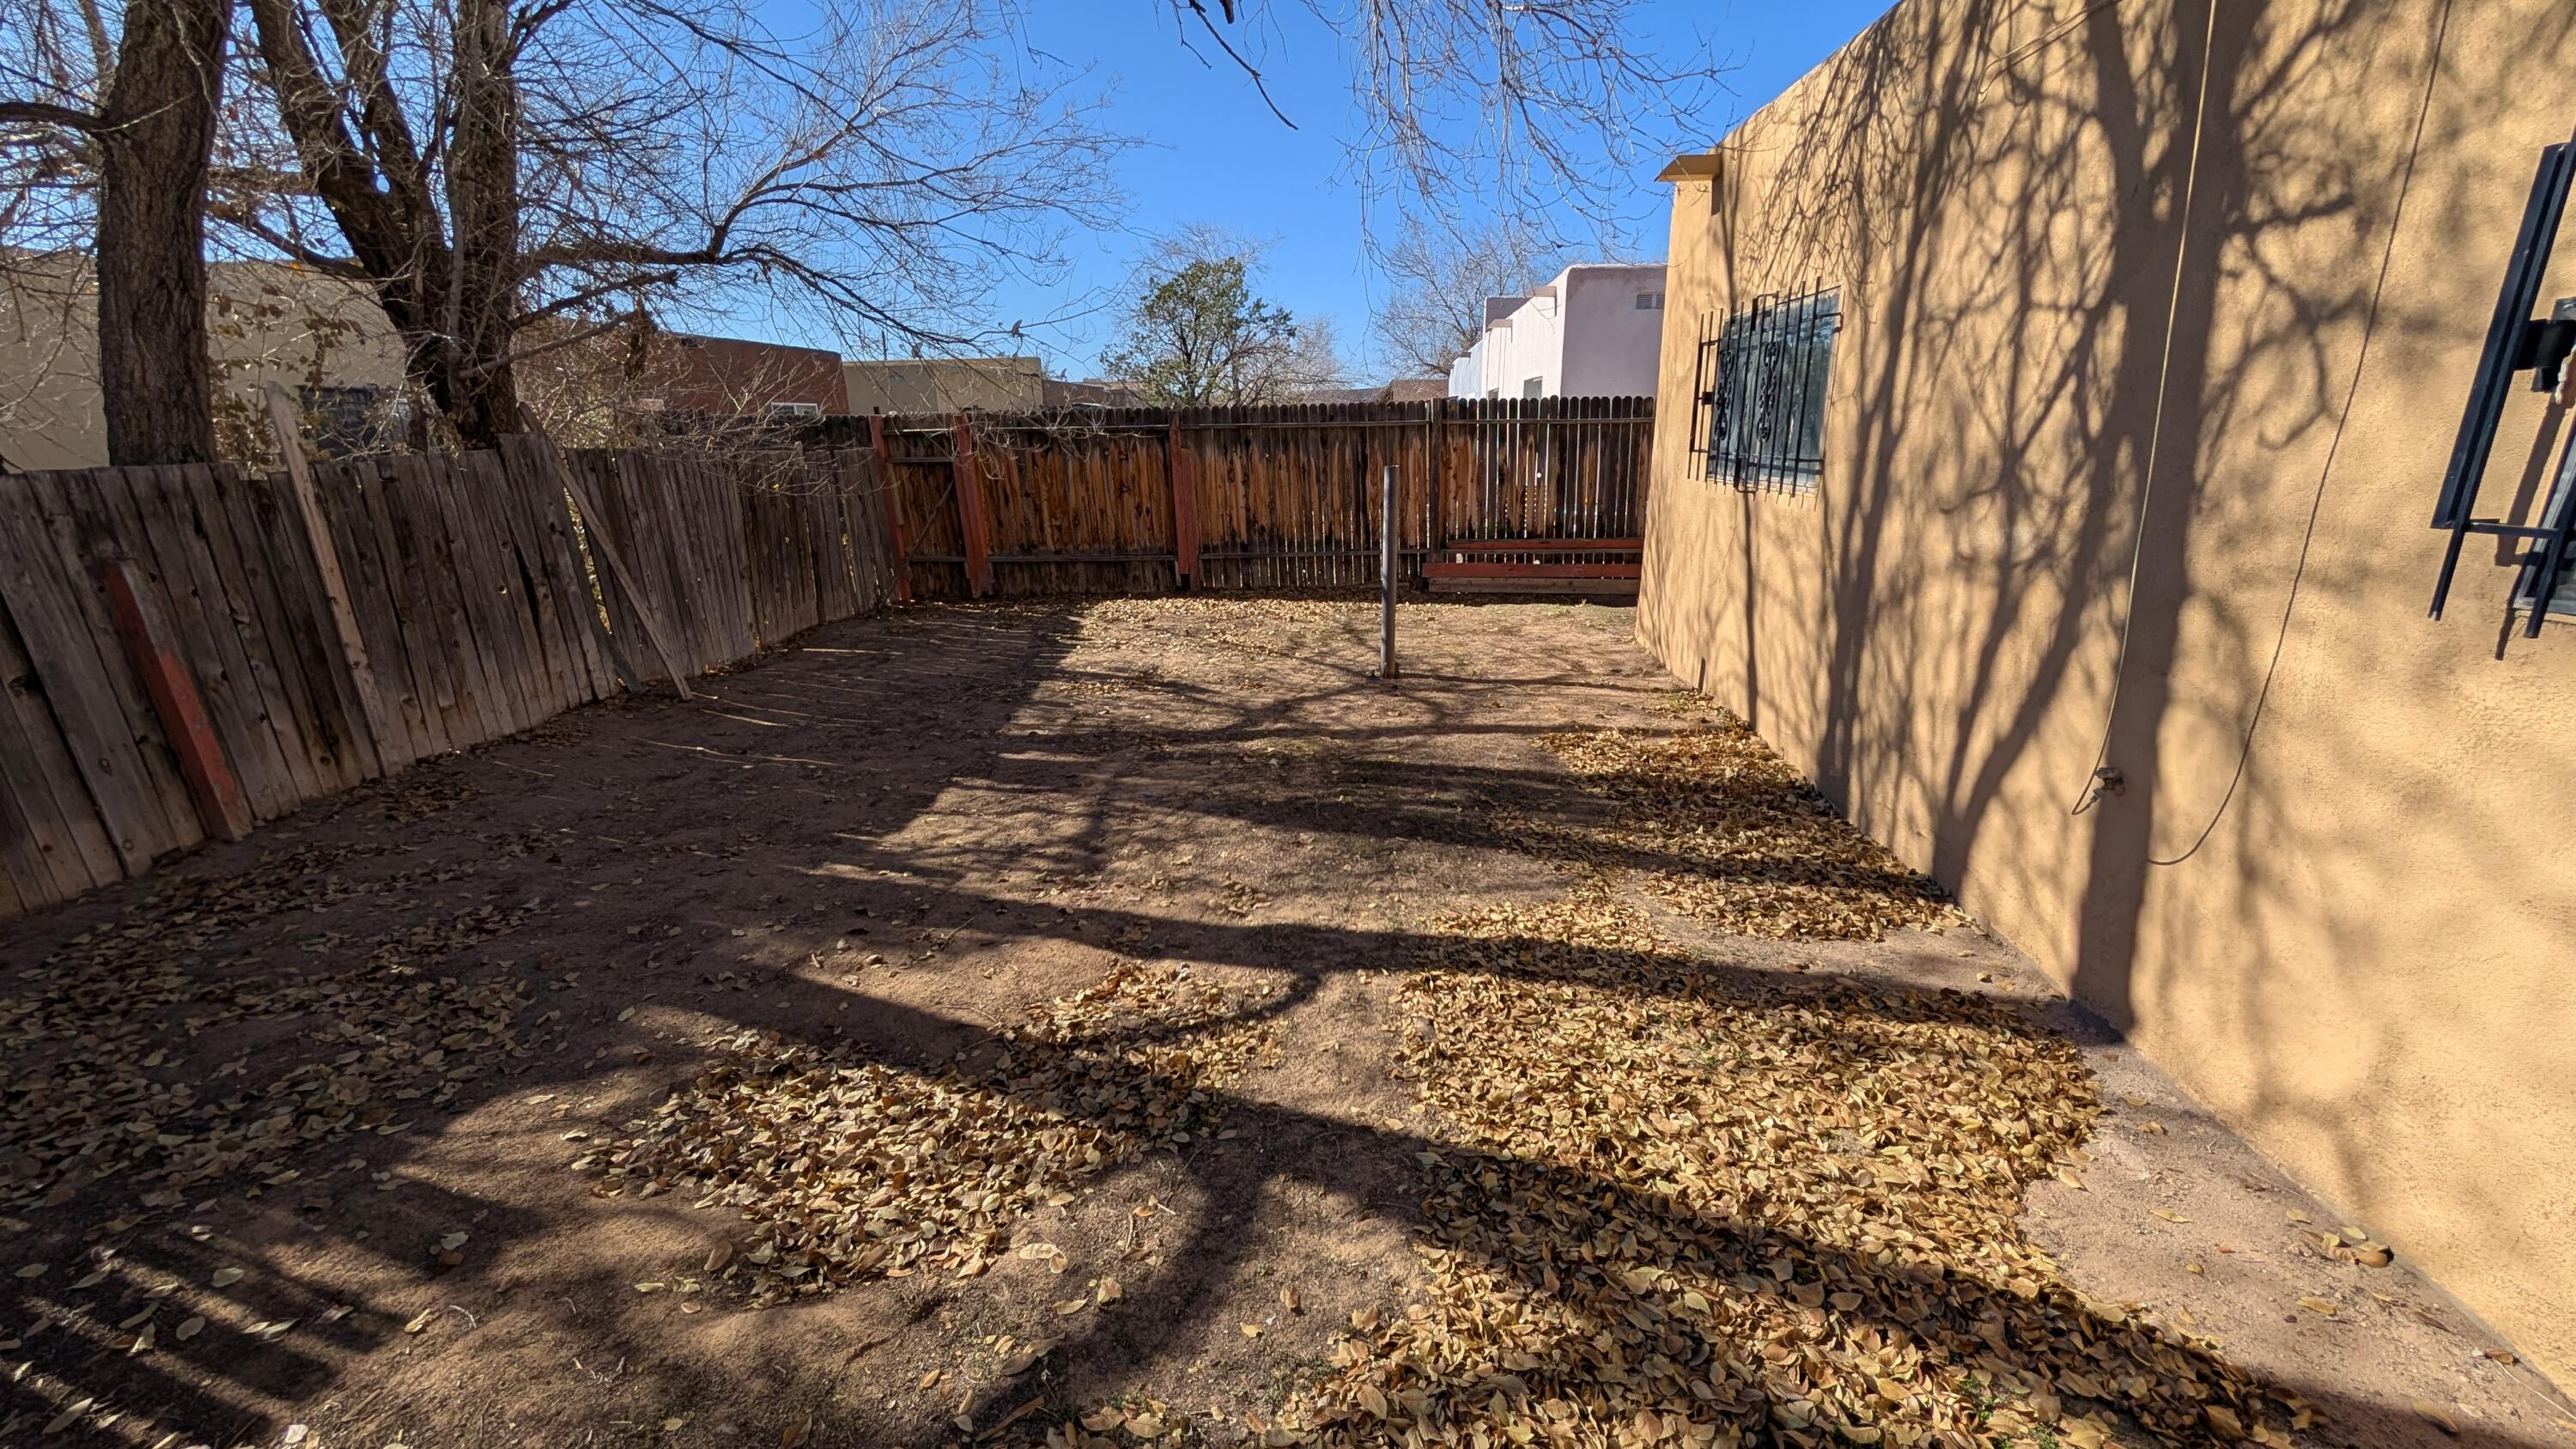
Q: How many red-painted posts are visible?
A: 4